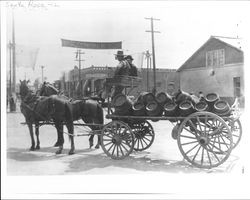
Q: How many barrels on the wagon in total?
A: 11